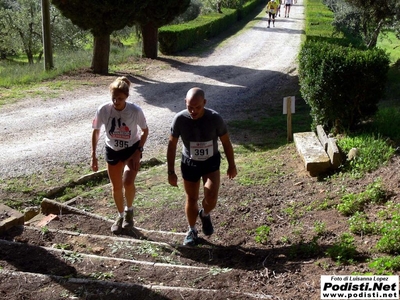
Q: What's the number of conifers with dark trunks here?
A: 2